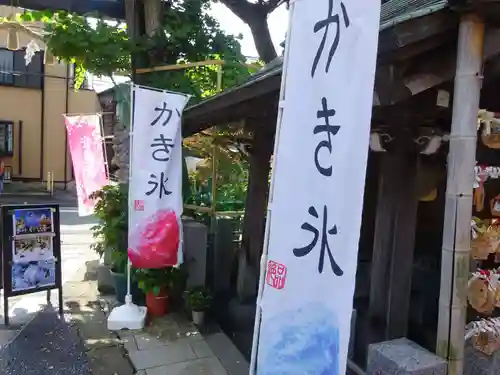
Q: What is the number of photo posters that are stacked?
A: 3